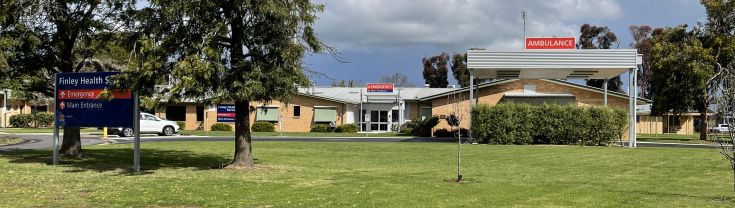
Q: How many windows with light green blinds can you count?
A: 2